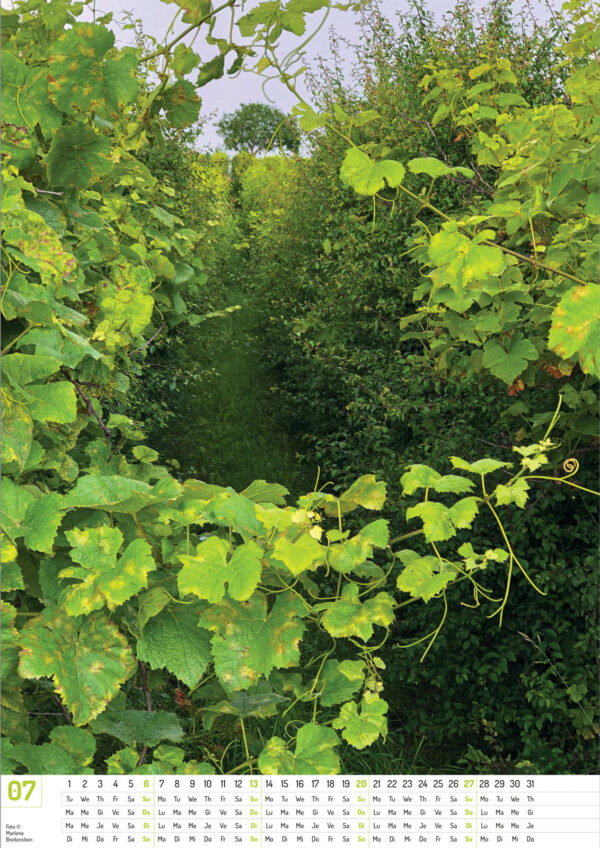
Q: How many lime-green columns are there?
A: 4